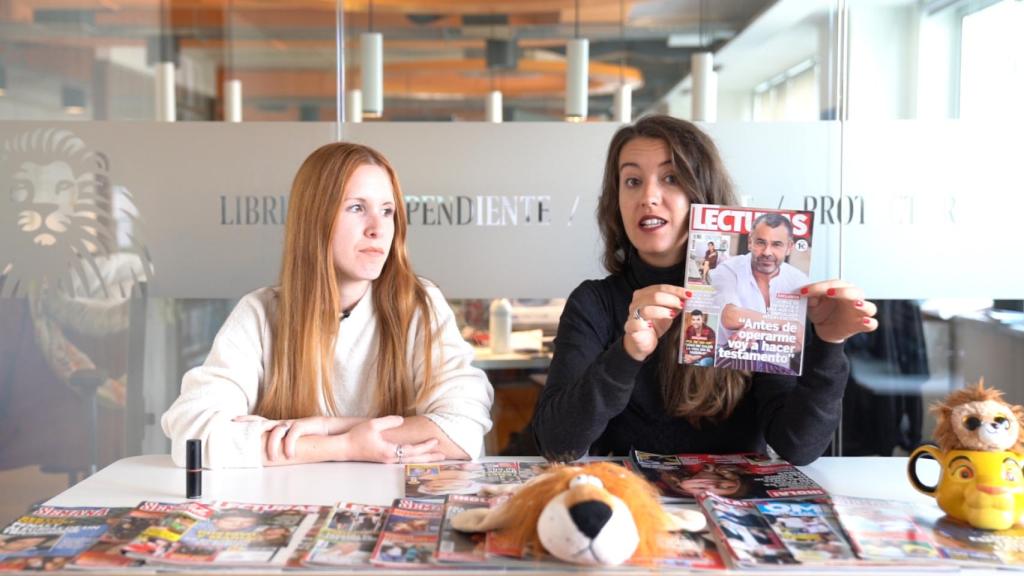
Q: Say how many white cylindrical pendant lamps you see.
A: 8